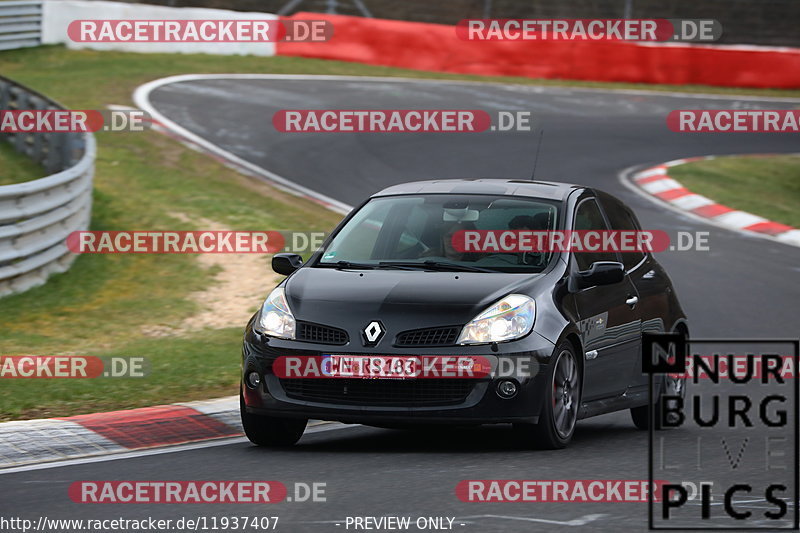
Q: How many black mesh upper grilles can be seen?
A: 2